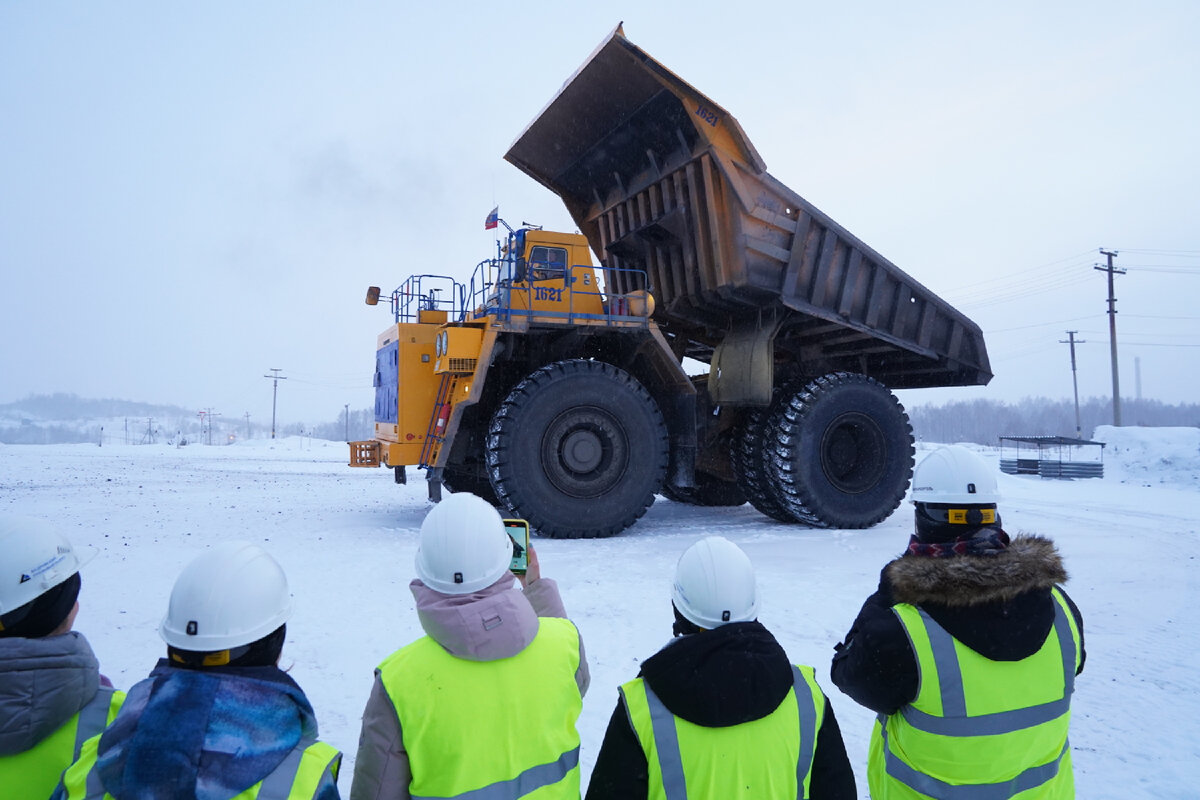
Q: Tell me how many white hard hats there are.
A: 5